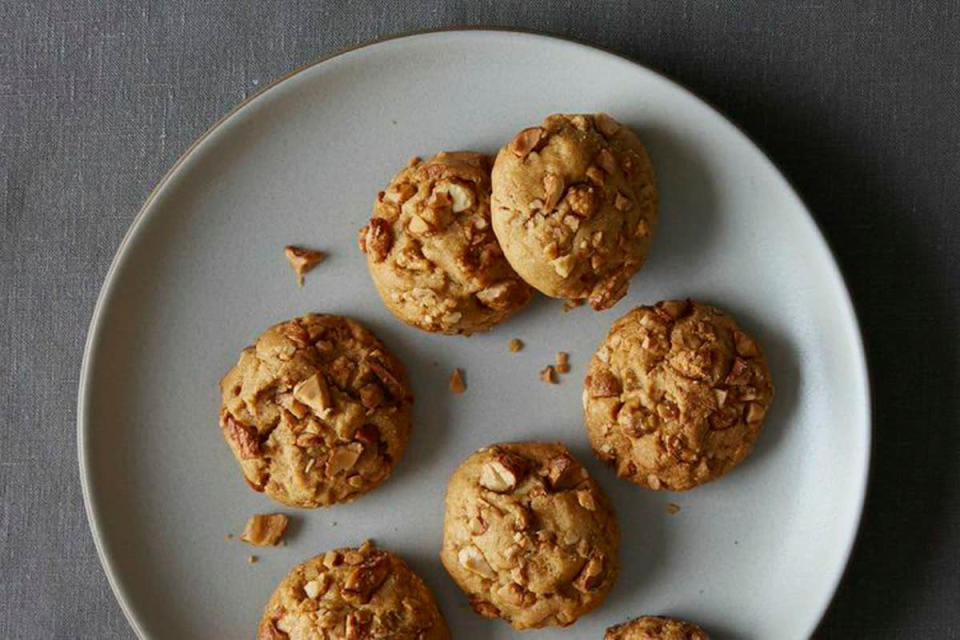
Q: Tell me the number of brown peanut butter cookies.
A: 7